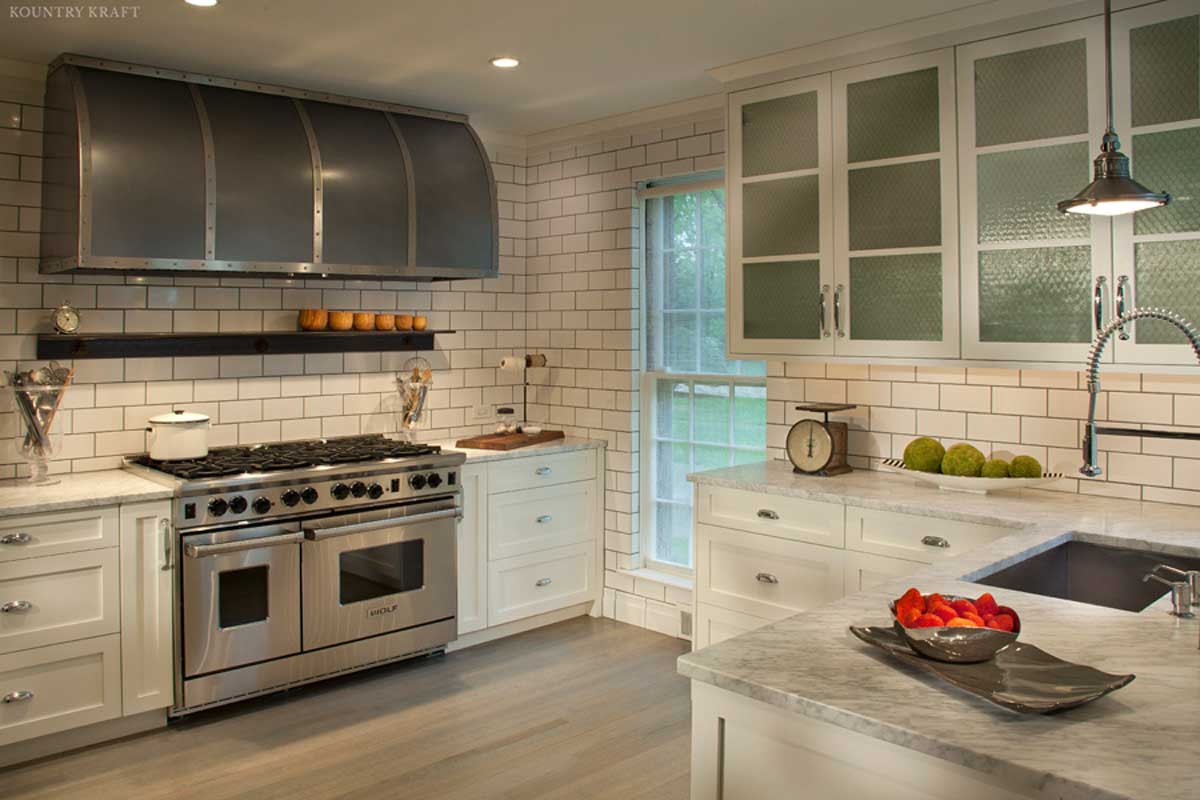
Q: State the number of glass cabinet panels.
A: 12